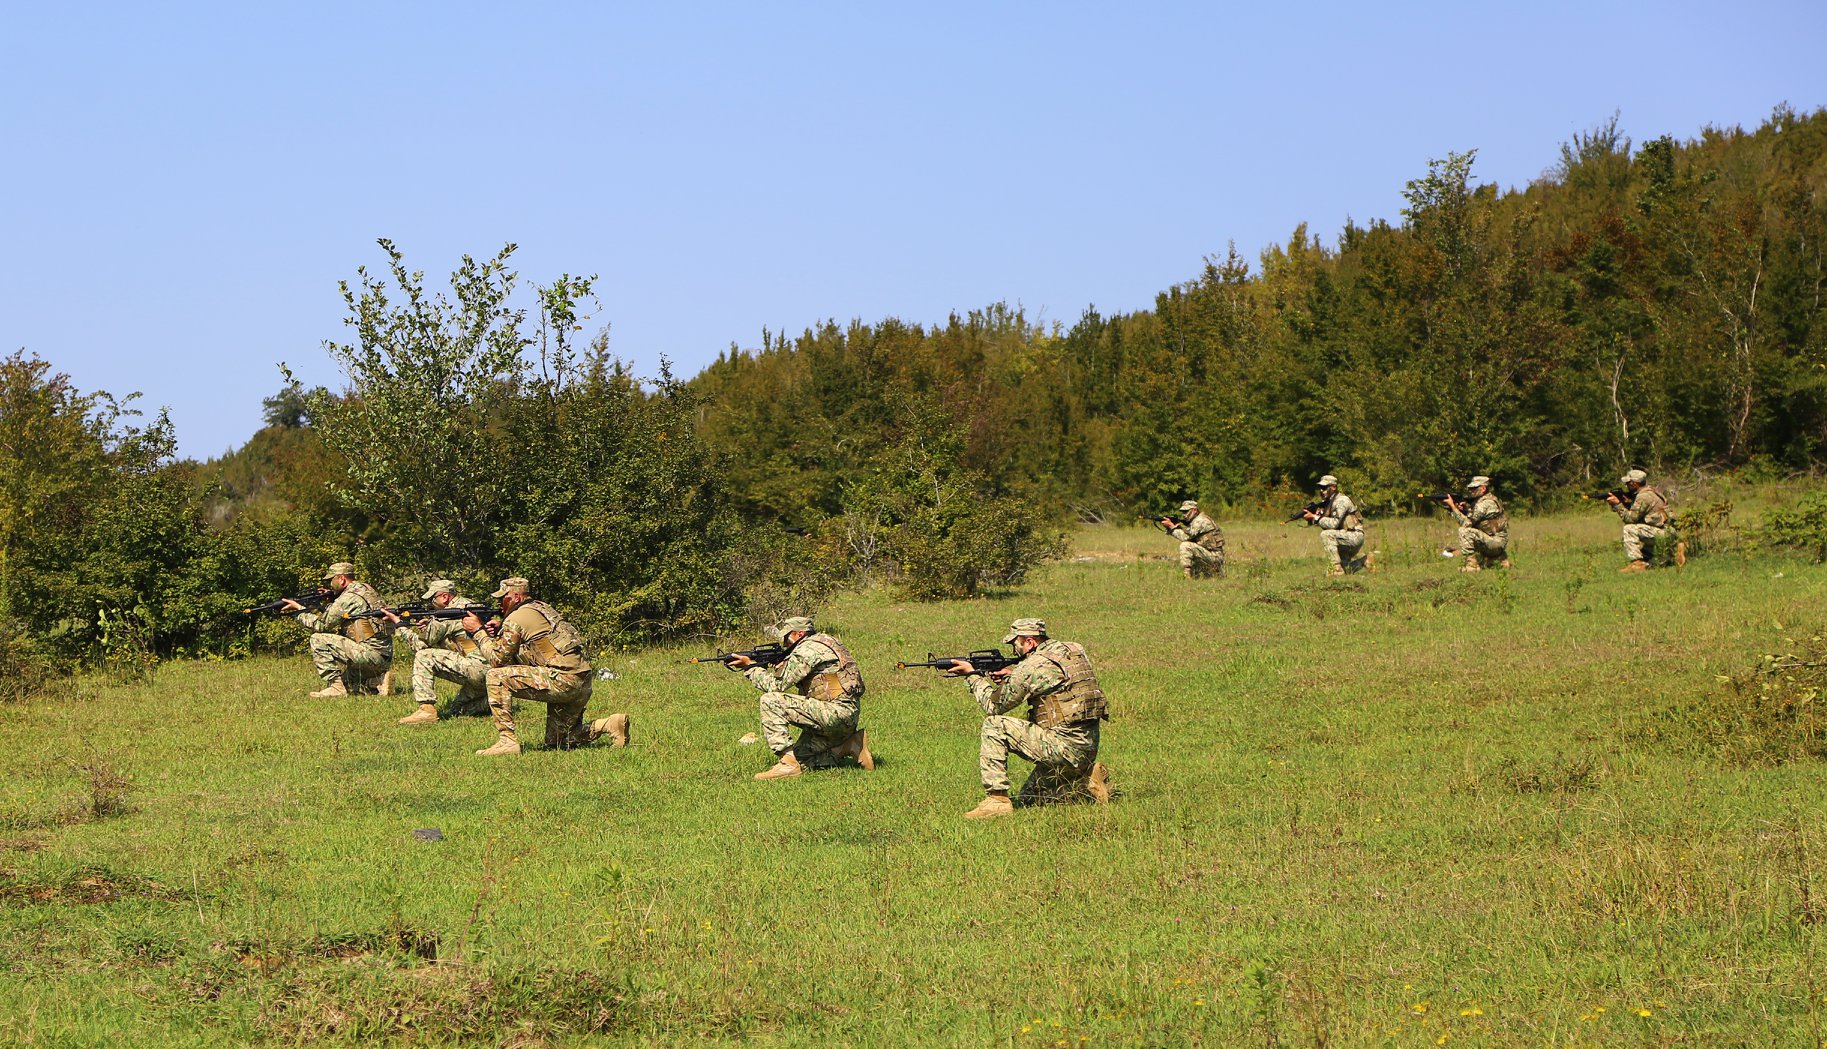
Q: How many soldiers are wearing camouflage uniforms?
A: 9